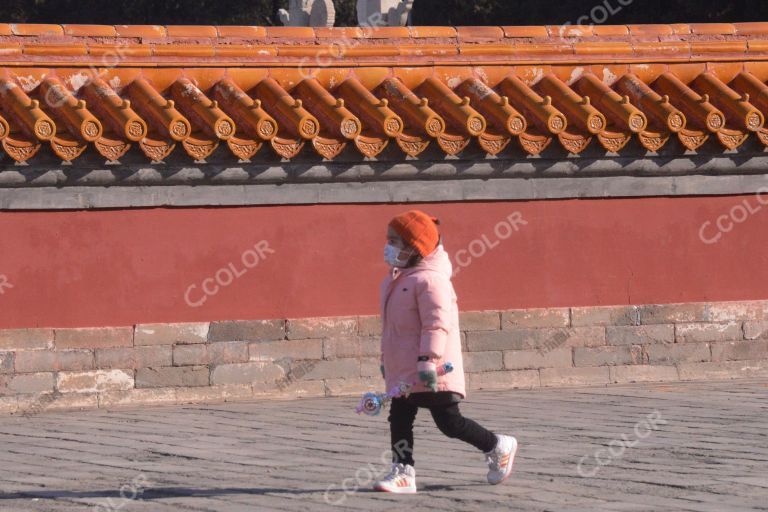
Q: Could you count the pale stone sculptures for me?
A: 2